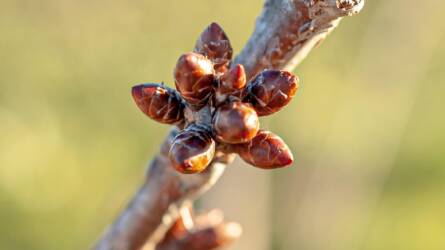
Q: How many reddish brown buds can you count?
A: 8